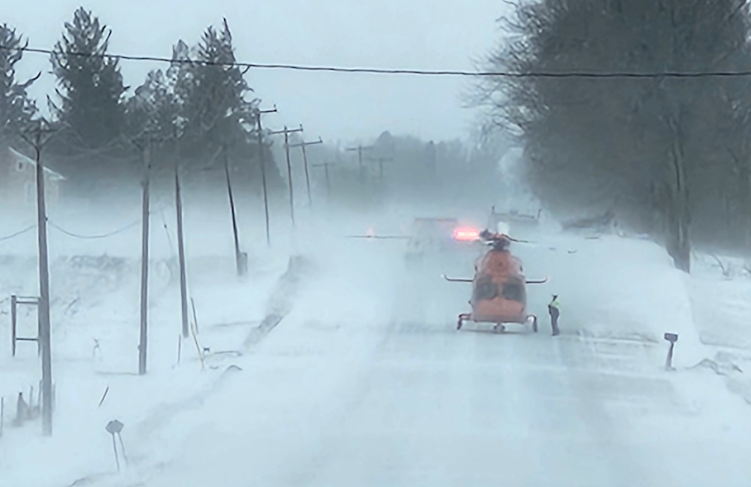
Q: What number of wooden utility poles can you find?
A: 10